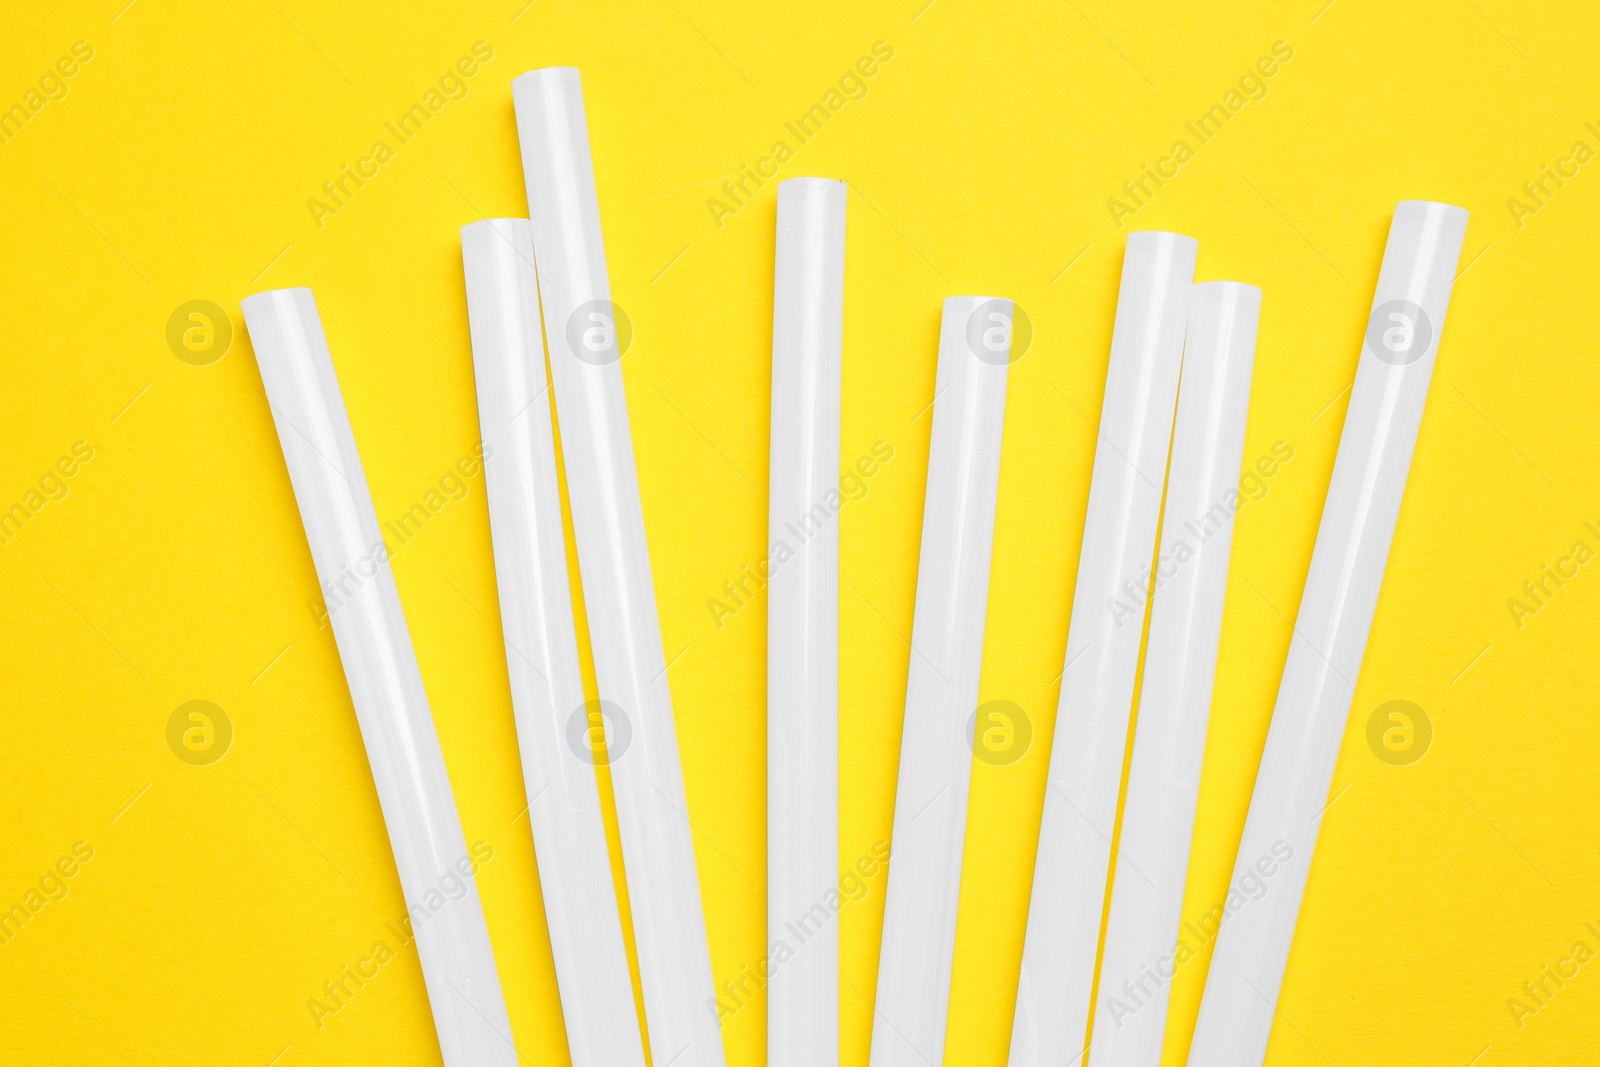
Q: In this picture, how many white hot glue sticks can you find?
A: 8